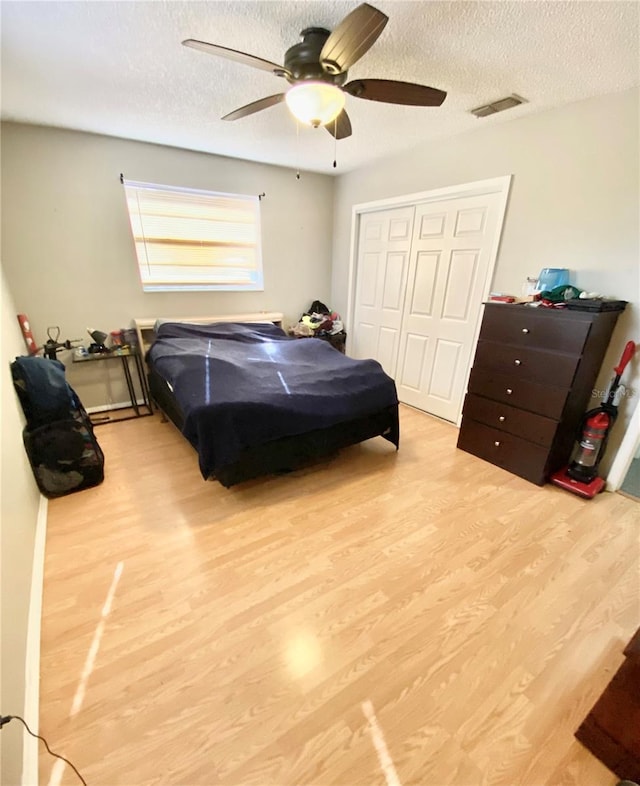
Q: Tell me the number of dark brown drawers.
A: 5